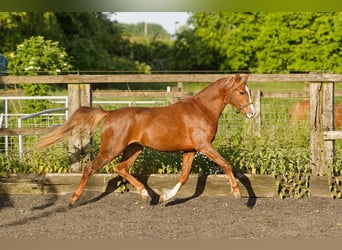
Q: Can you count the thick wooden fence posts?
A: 2